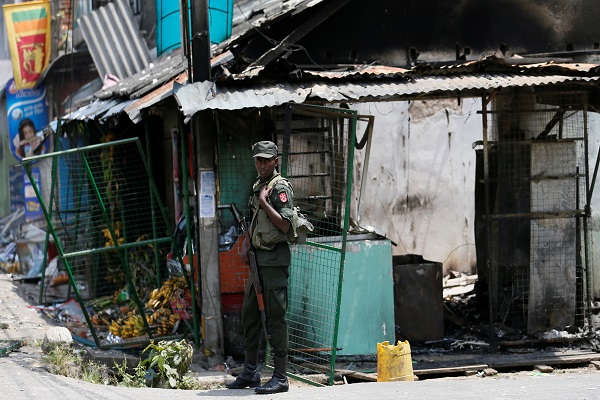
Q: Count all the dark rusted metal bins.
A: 1